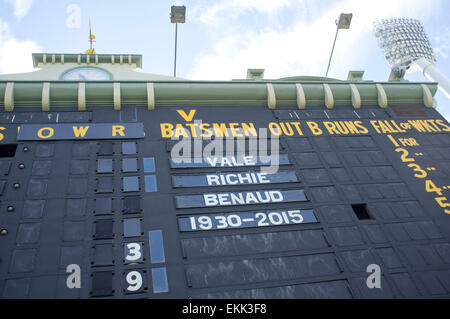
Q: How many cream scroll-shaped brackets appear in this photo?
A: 11